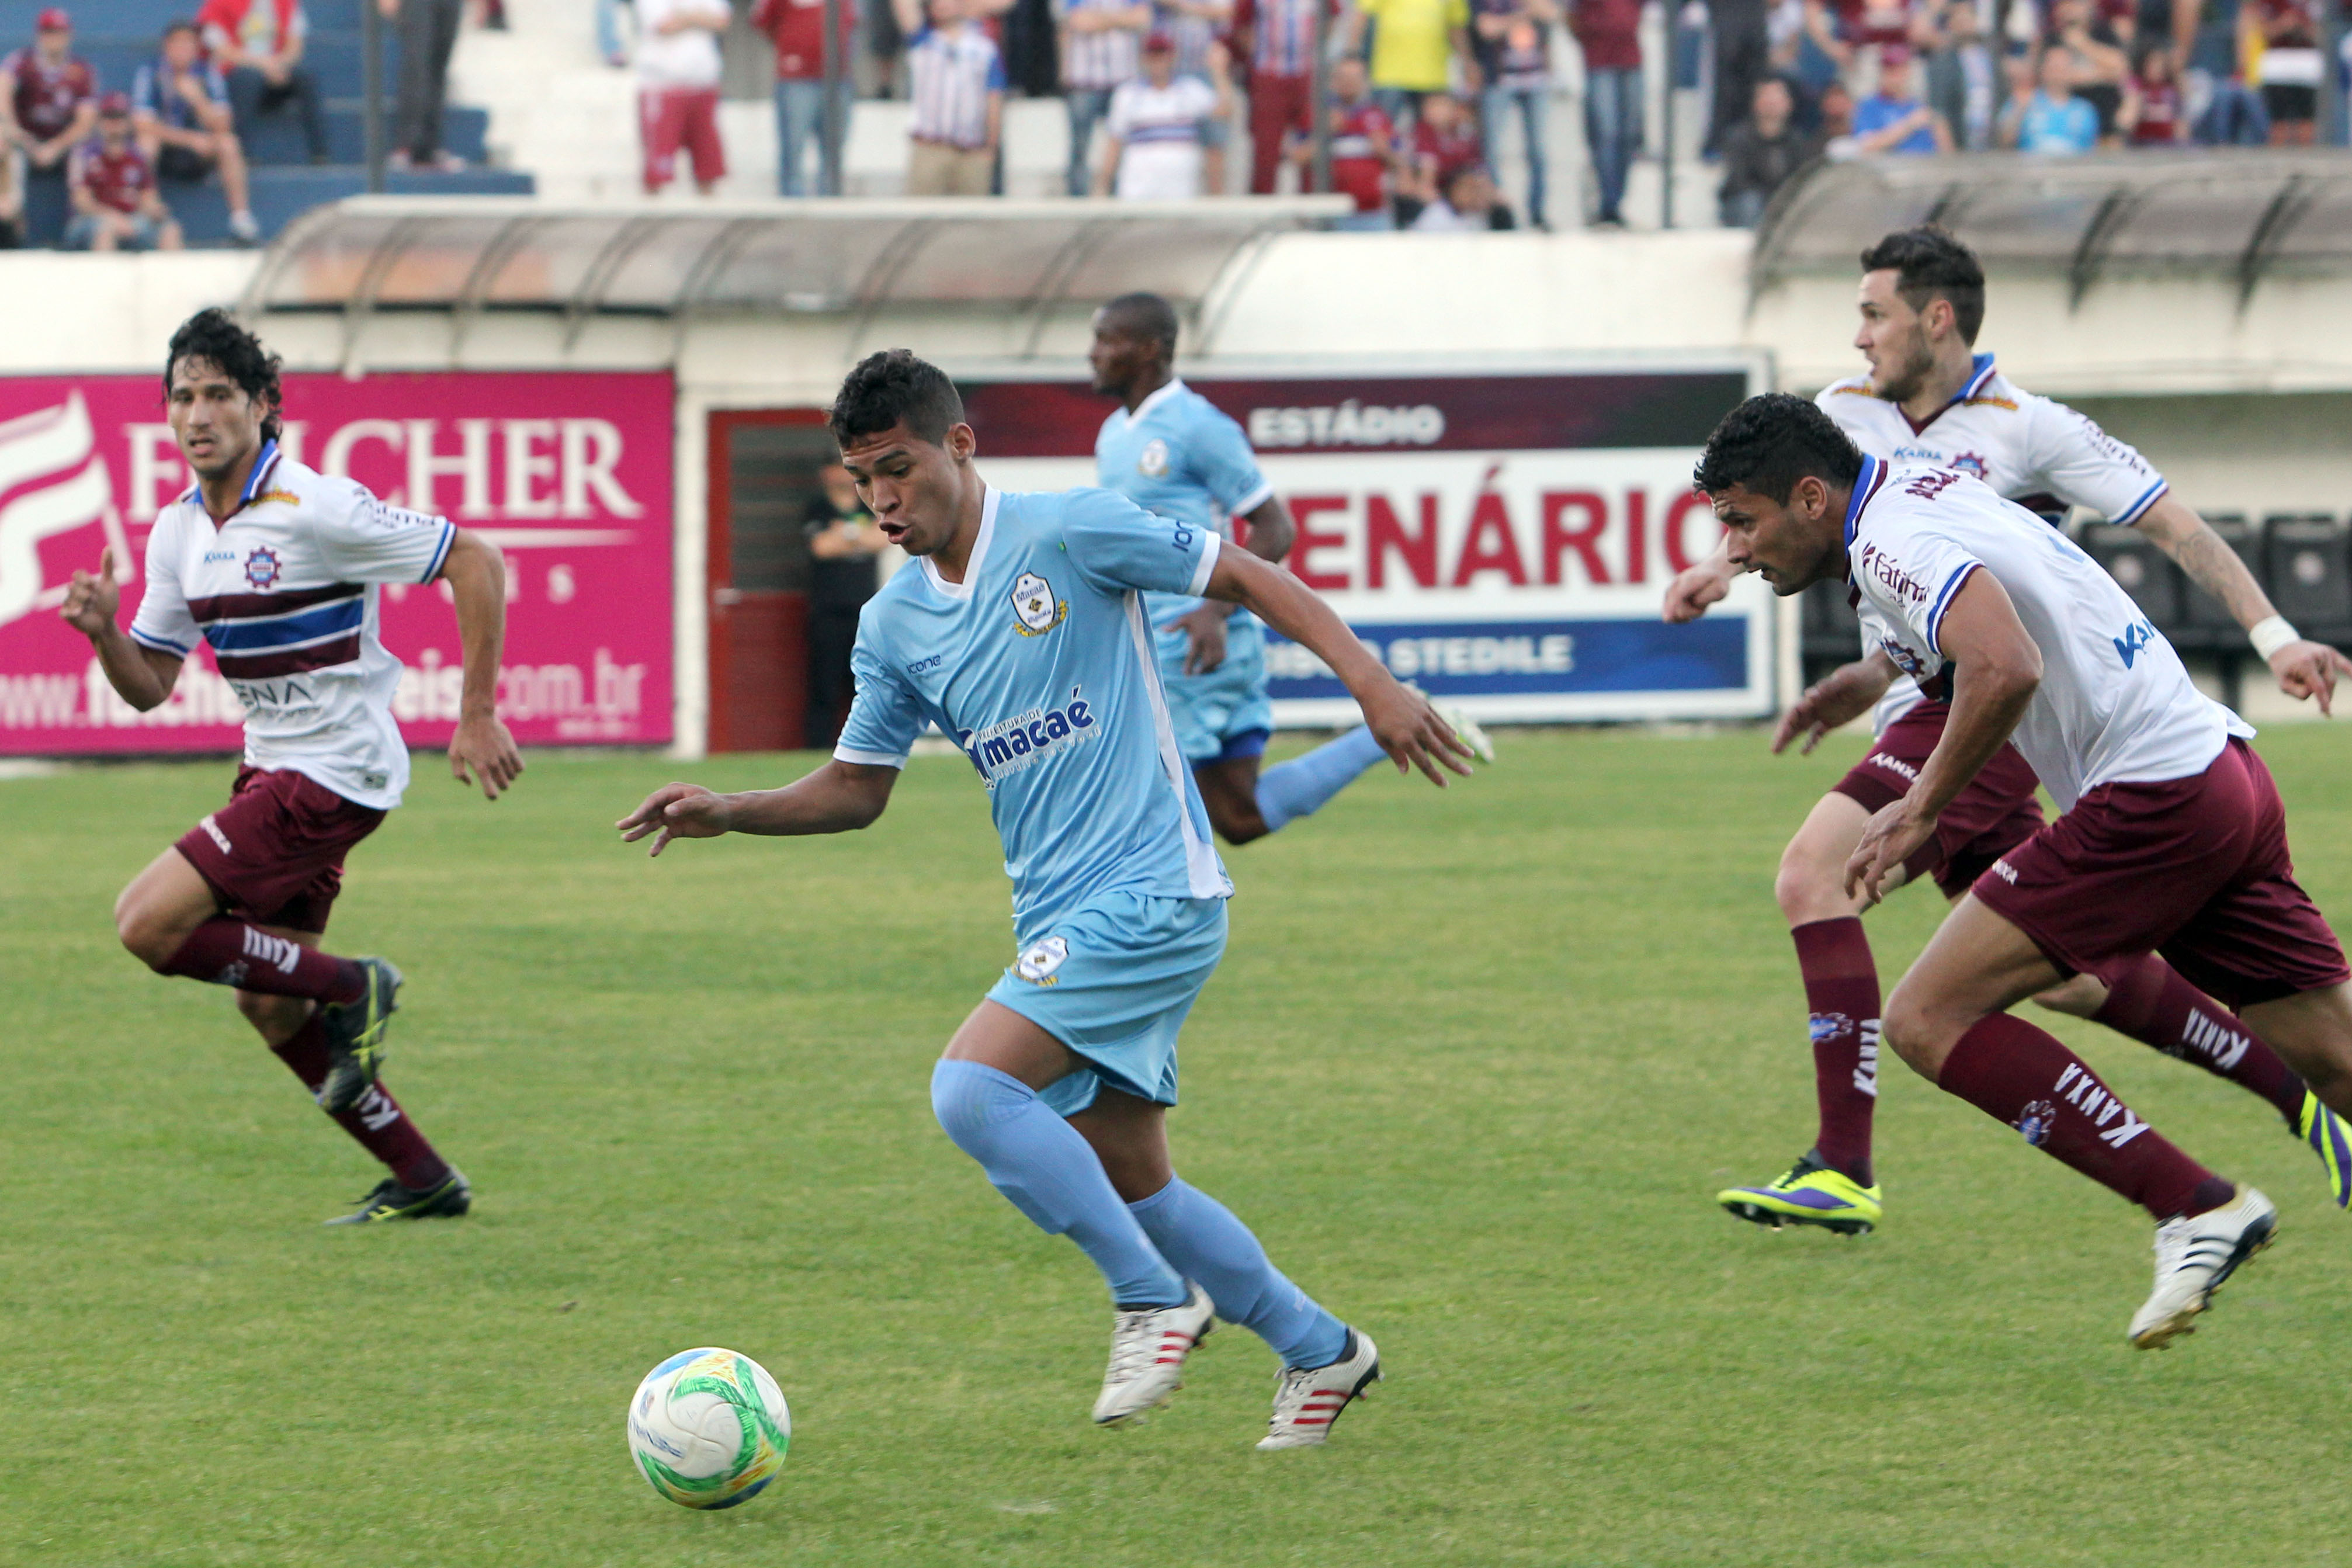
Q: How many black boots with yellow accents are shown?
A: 2